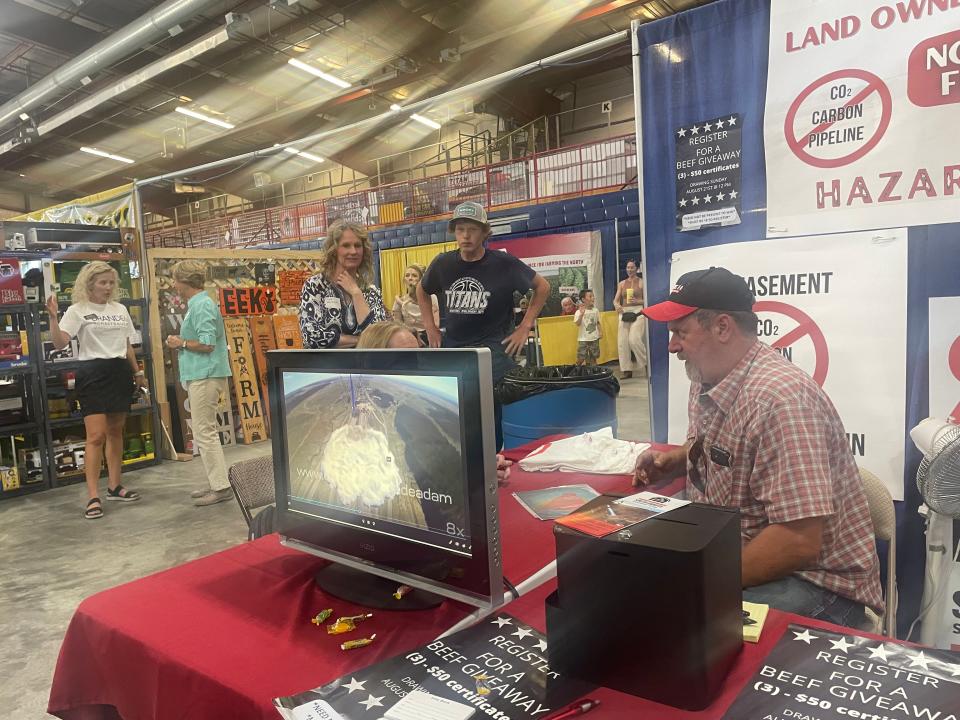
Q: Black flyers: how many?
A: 3